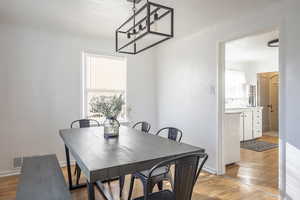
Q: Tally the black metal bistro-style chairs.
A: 4